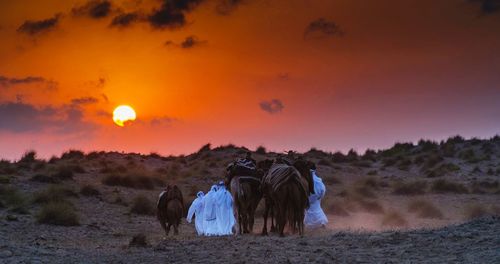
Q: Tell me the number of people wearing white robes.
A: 4